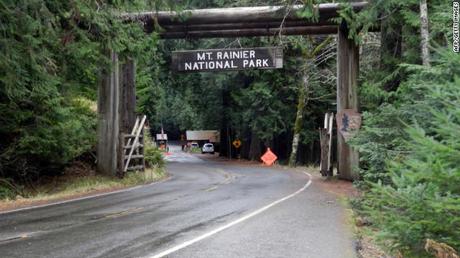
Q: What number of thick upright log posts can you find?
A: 3